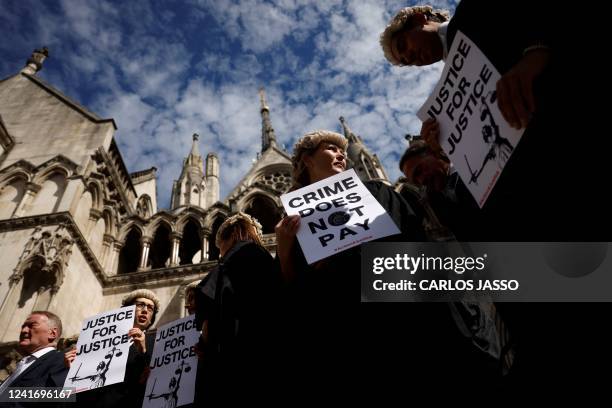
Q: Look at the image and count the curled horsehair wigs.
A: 5